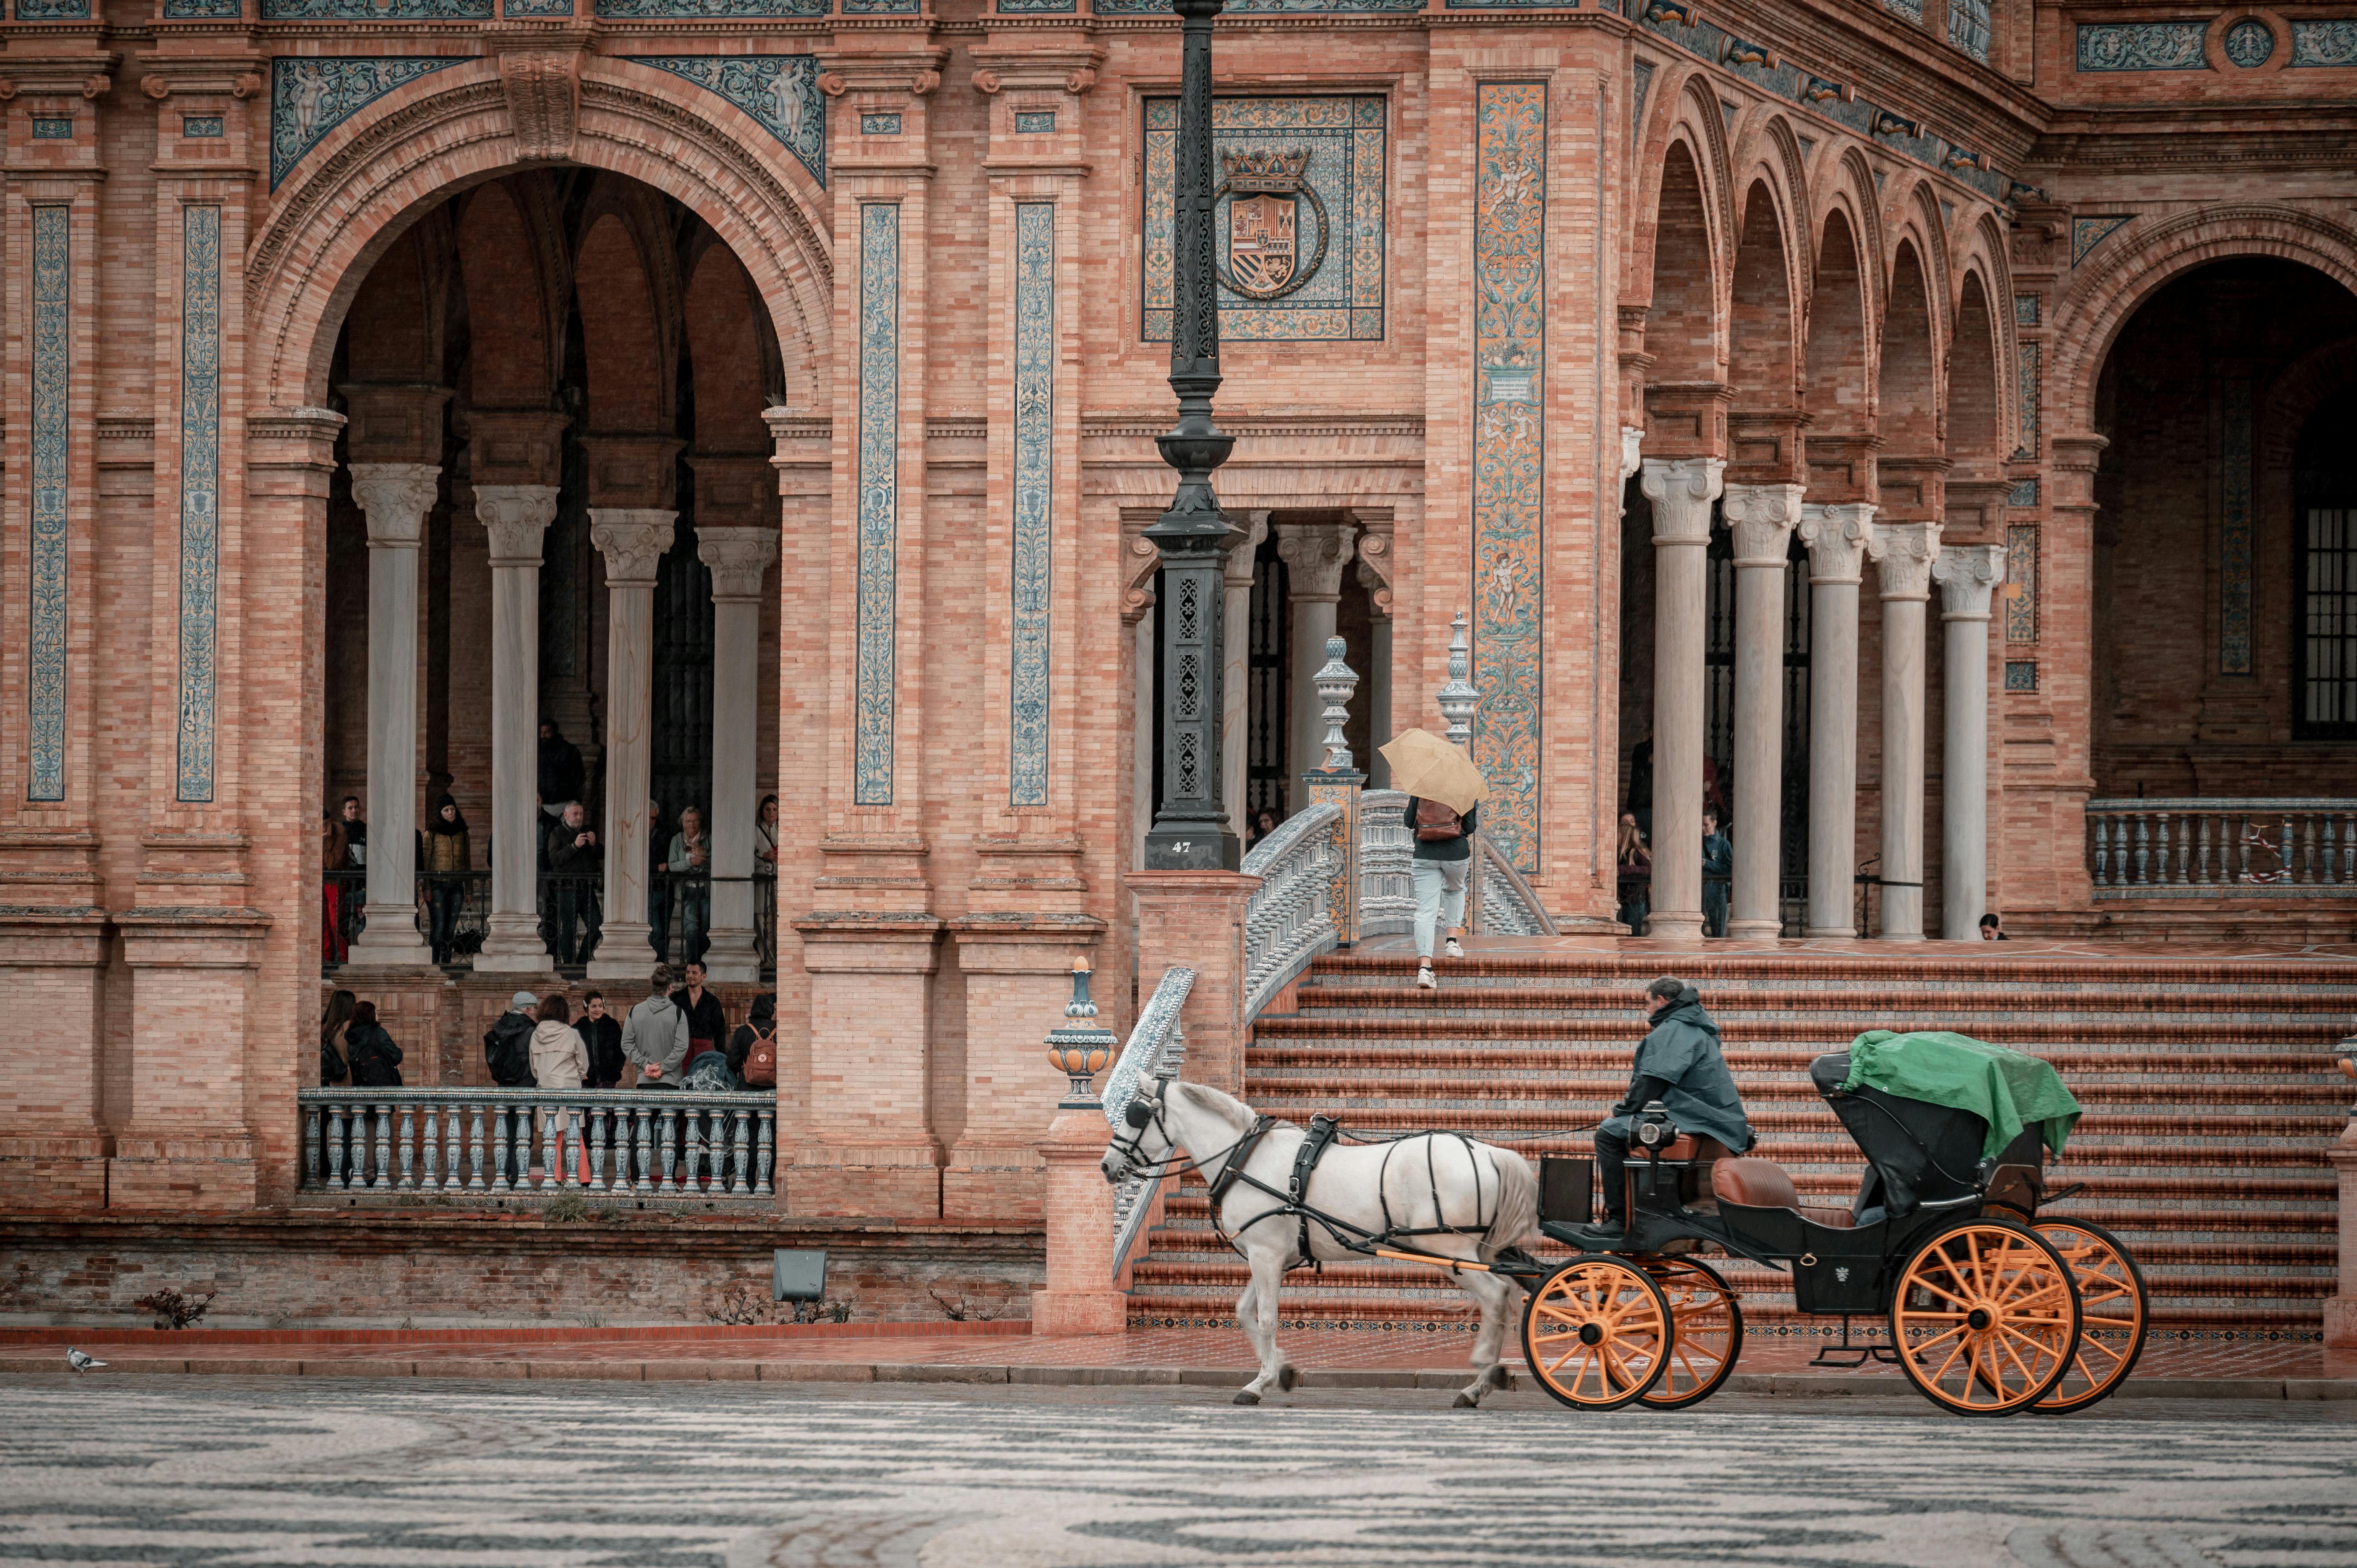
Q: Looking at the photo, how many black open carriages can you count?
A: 1